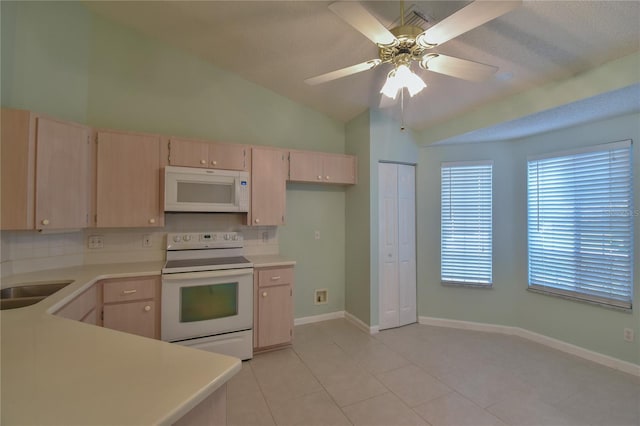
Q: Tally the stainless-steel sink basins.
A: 2